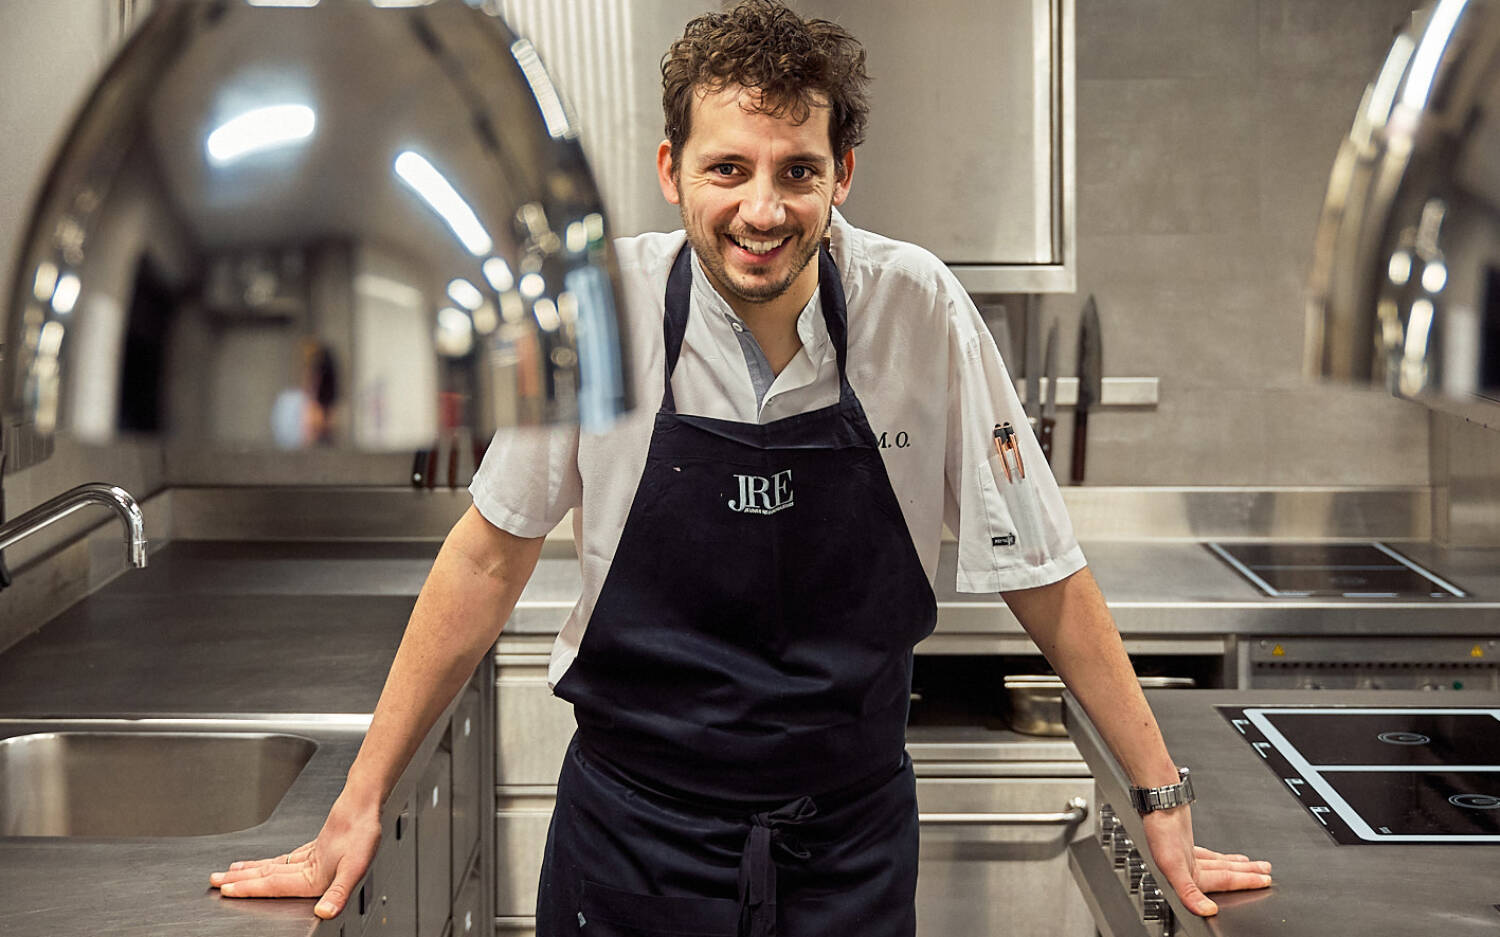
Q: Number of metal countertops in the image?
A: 3